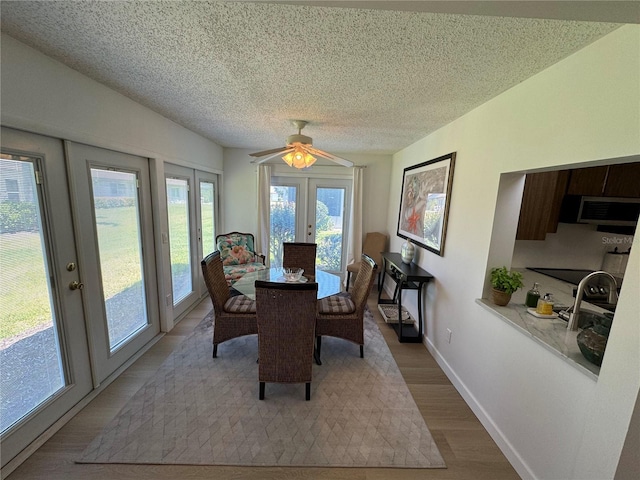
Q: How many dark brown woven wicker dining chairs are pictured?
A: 4